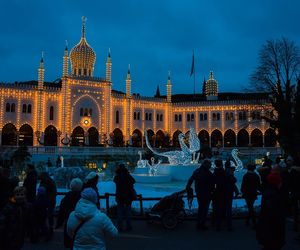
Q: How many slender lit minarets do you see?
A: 5